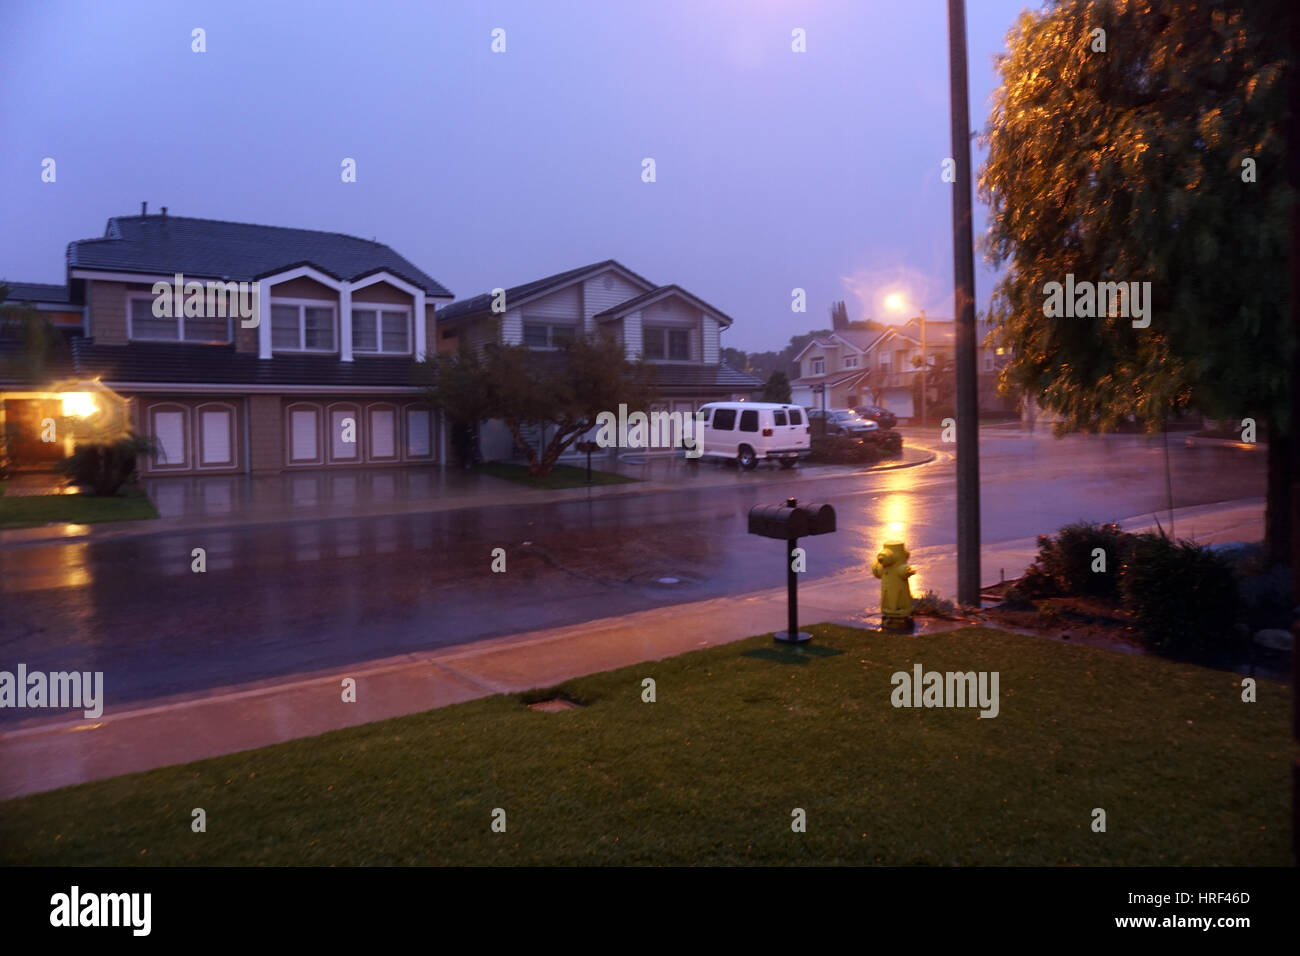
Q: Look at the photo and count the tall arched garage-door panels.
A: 6